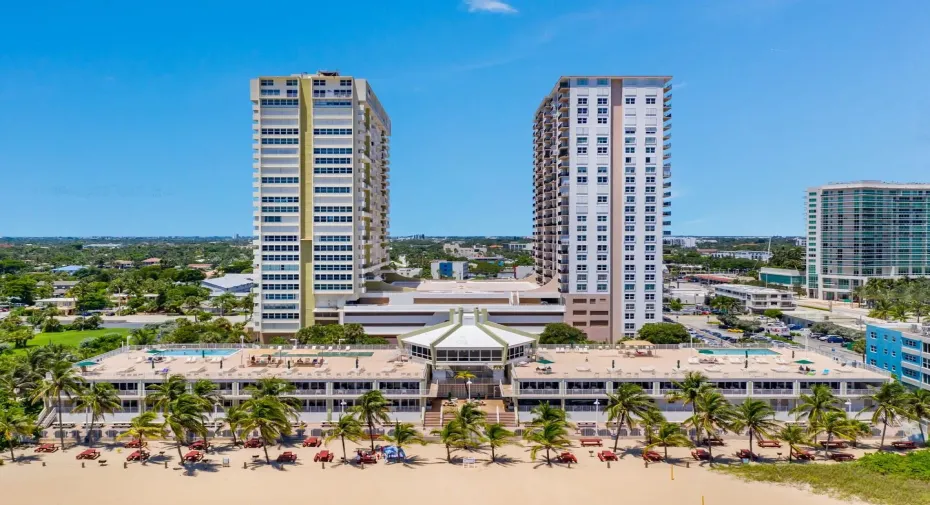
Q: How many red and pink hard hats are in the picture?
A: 0